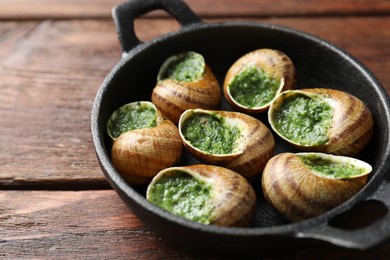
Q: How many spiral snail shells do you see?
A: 7